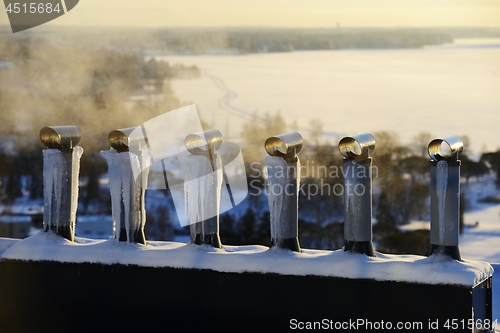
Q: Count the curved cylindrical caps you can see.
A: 6